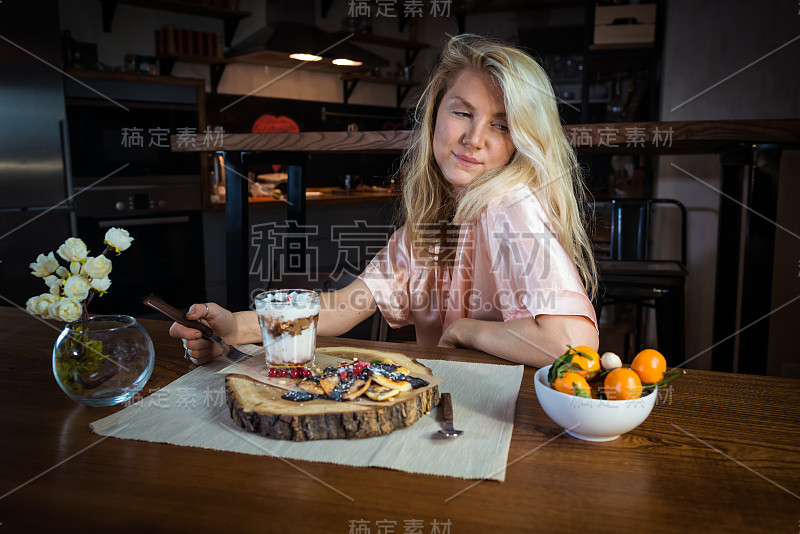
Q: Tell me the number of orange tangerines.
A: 4